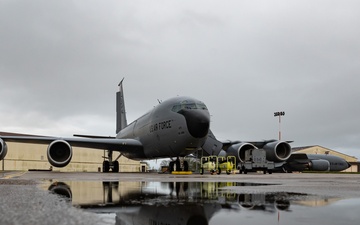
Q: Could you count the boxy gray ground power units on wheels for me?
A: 1